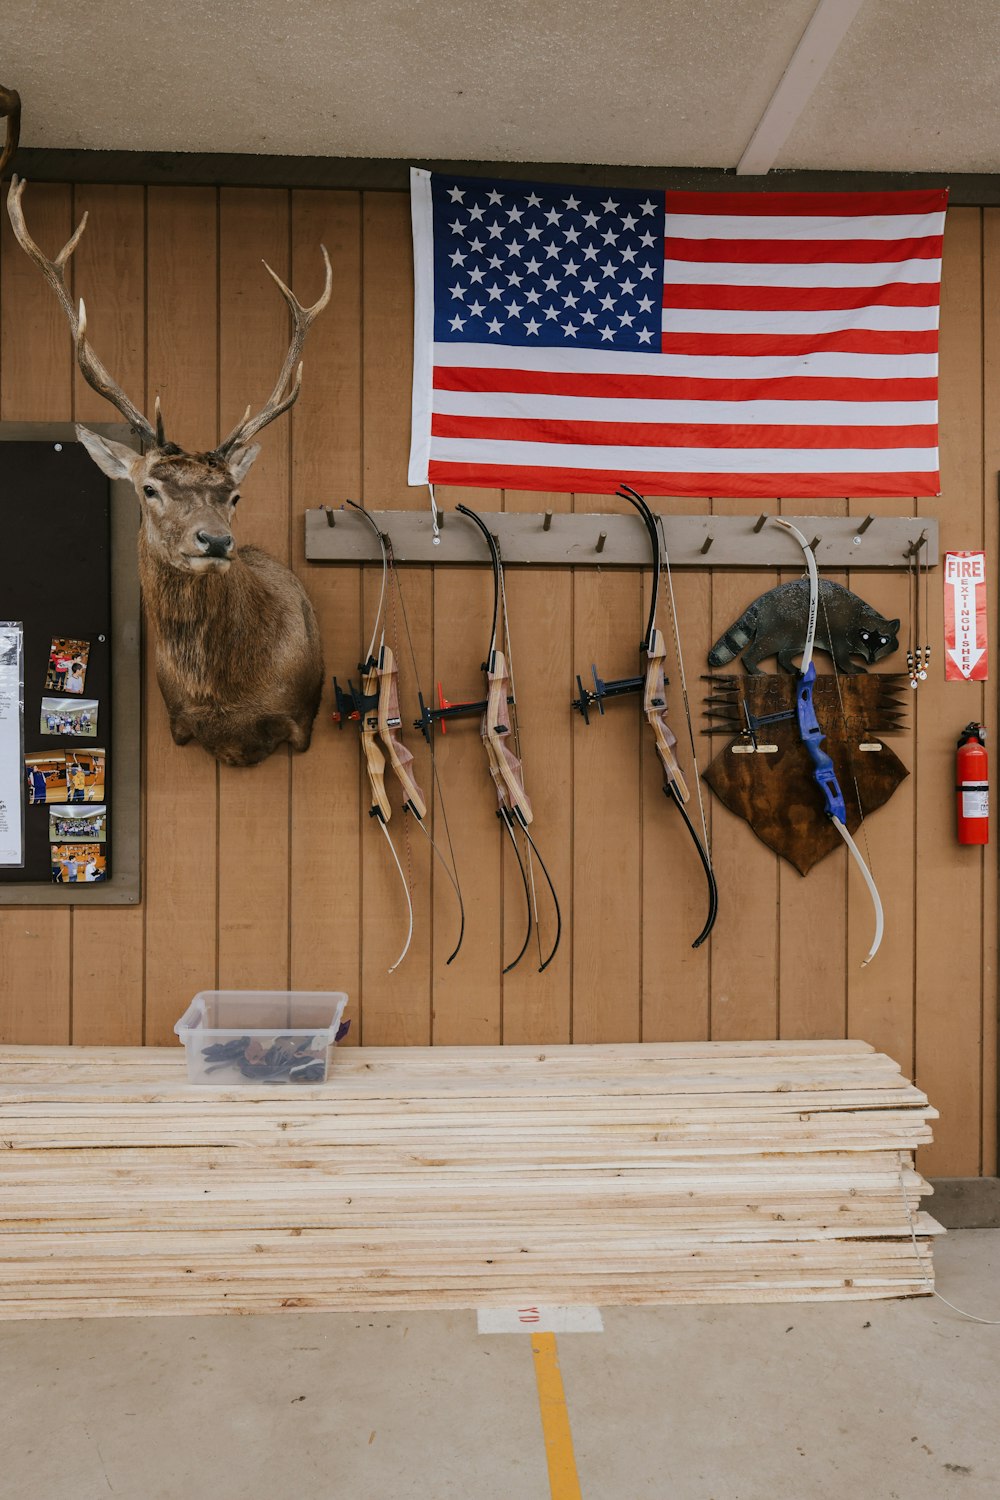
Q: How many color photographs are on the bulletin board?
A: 6